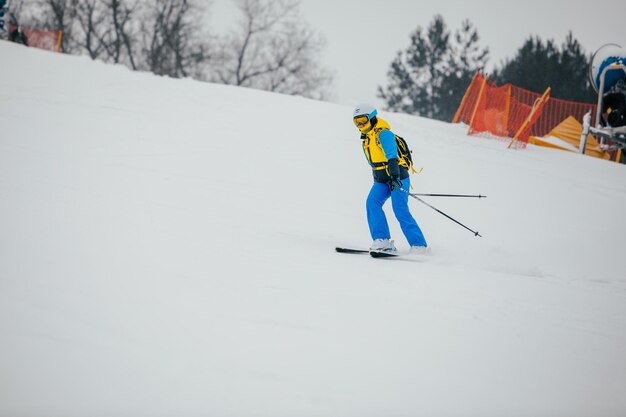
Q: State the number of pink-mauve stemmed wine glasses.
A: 0